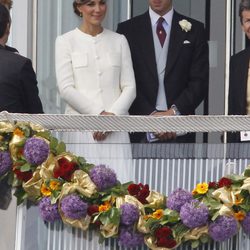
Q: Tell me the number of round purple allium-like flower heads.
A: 11